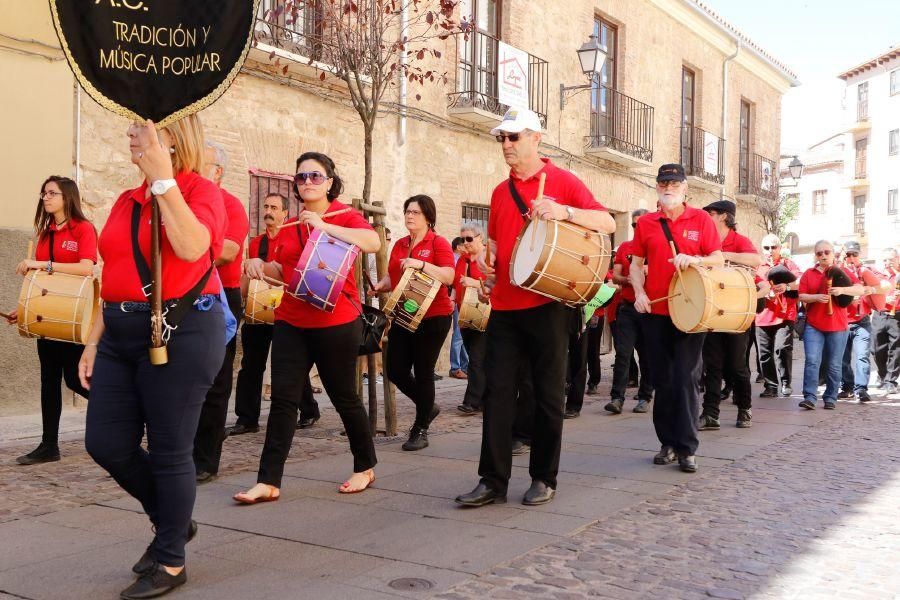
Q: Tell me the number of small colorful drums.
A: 1